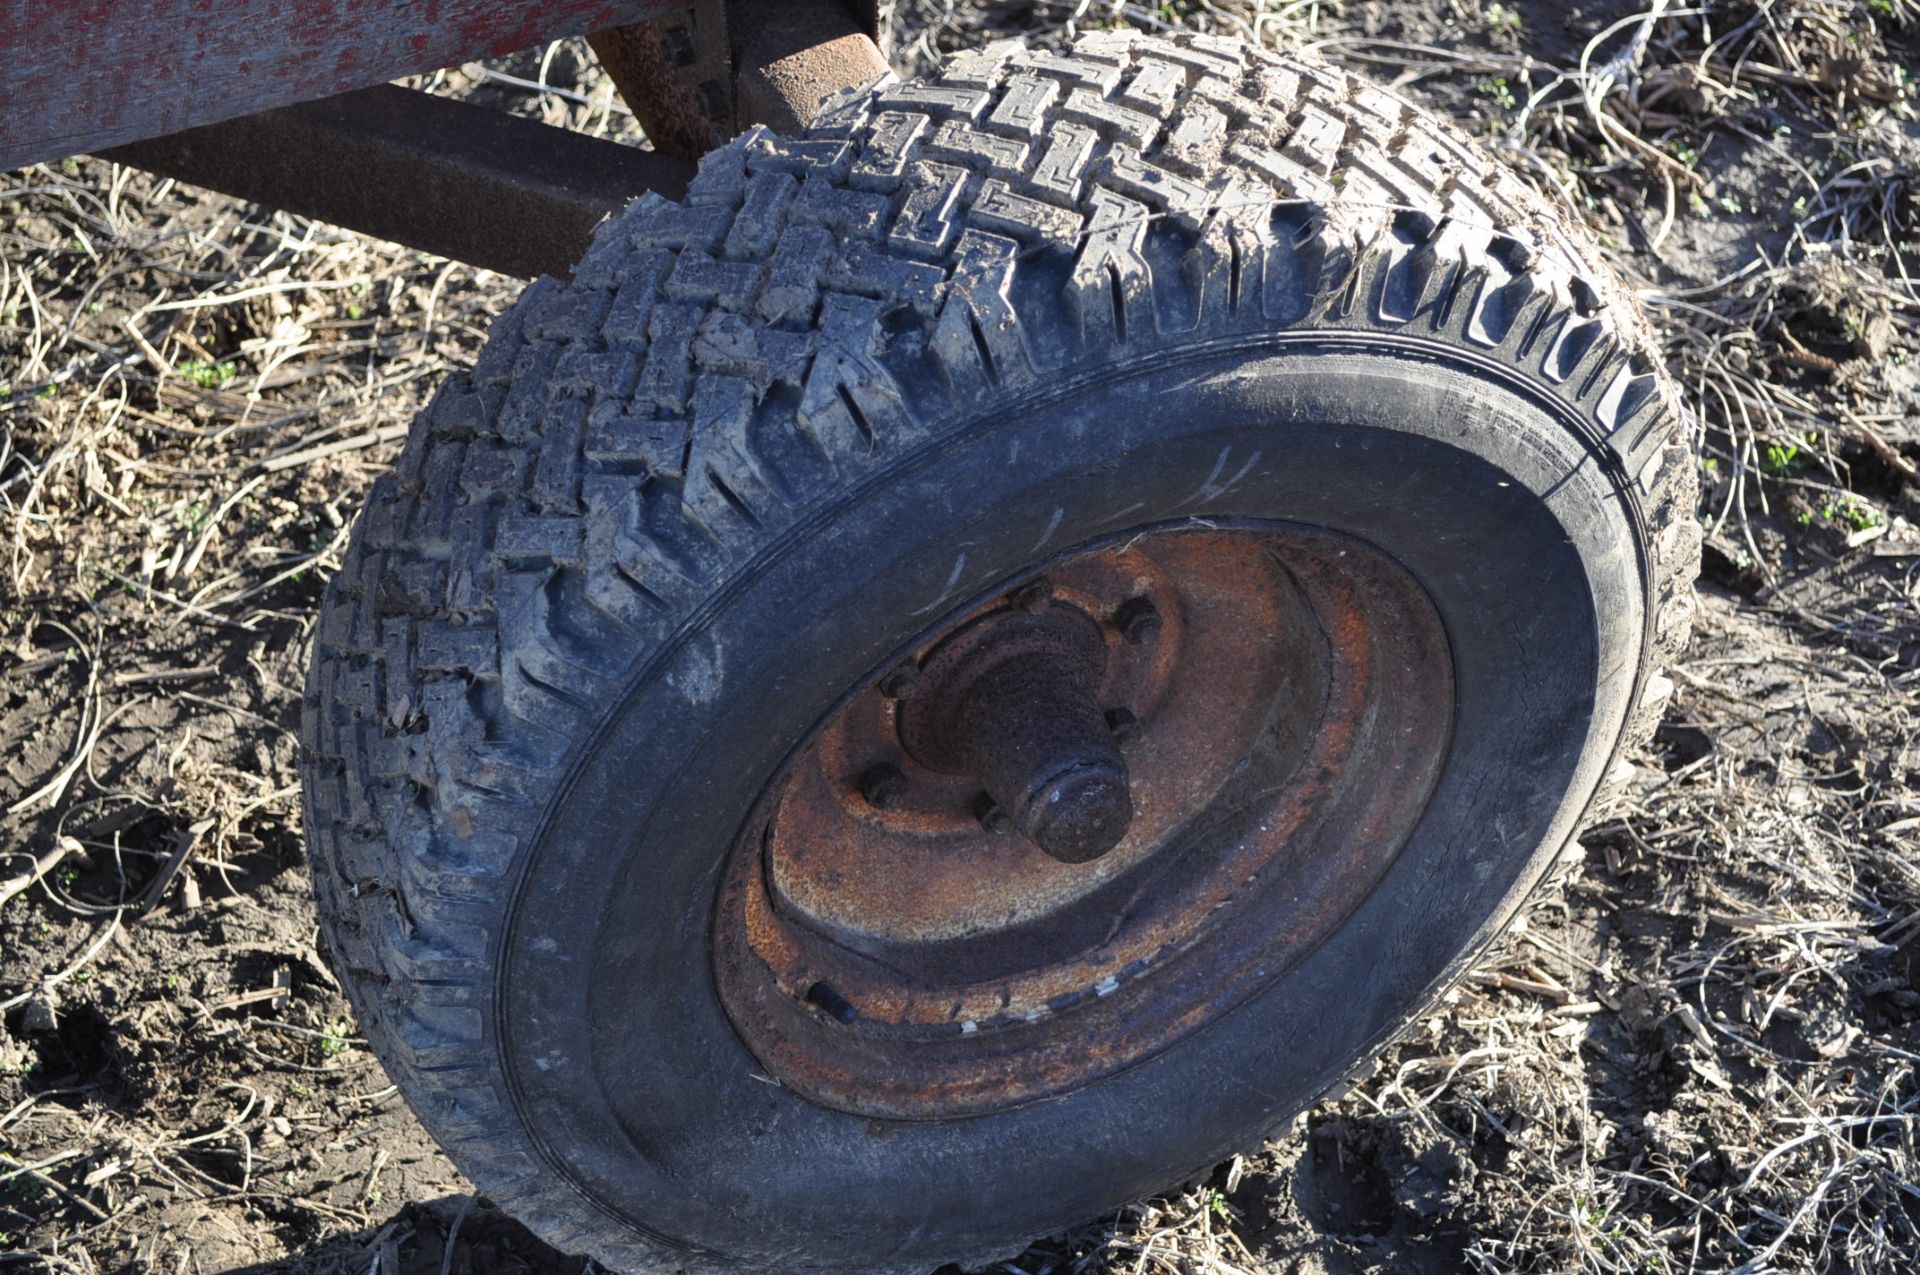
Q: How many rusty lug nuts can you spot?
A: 6